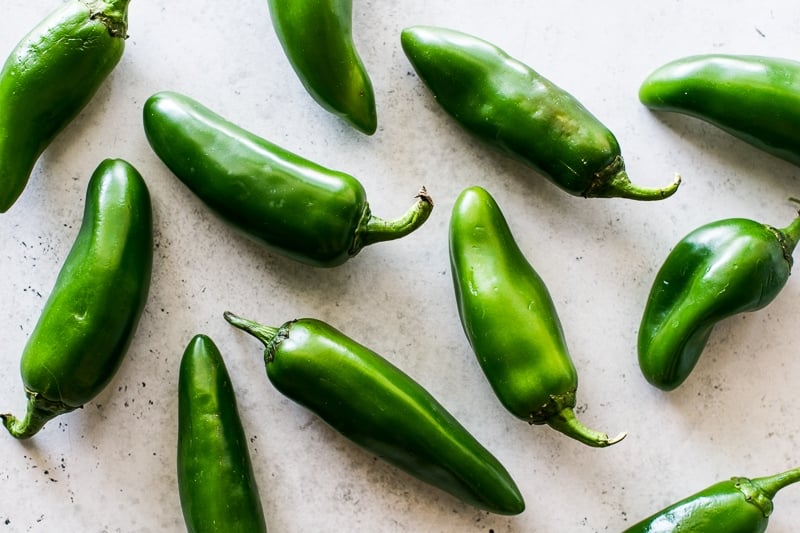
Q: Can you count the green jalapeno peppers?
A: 11